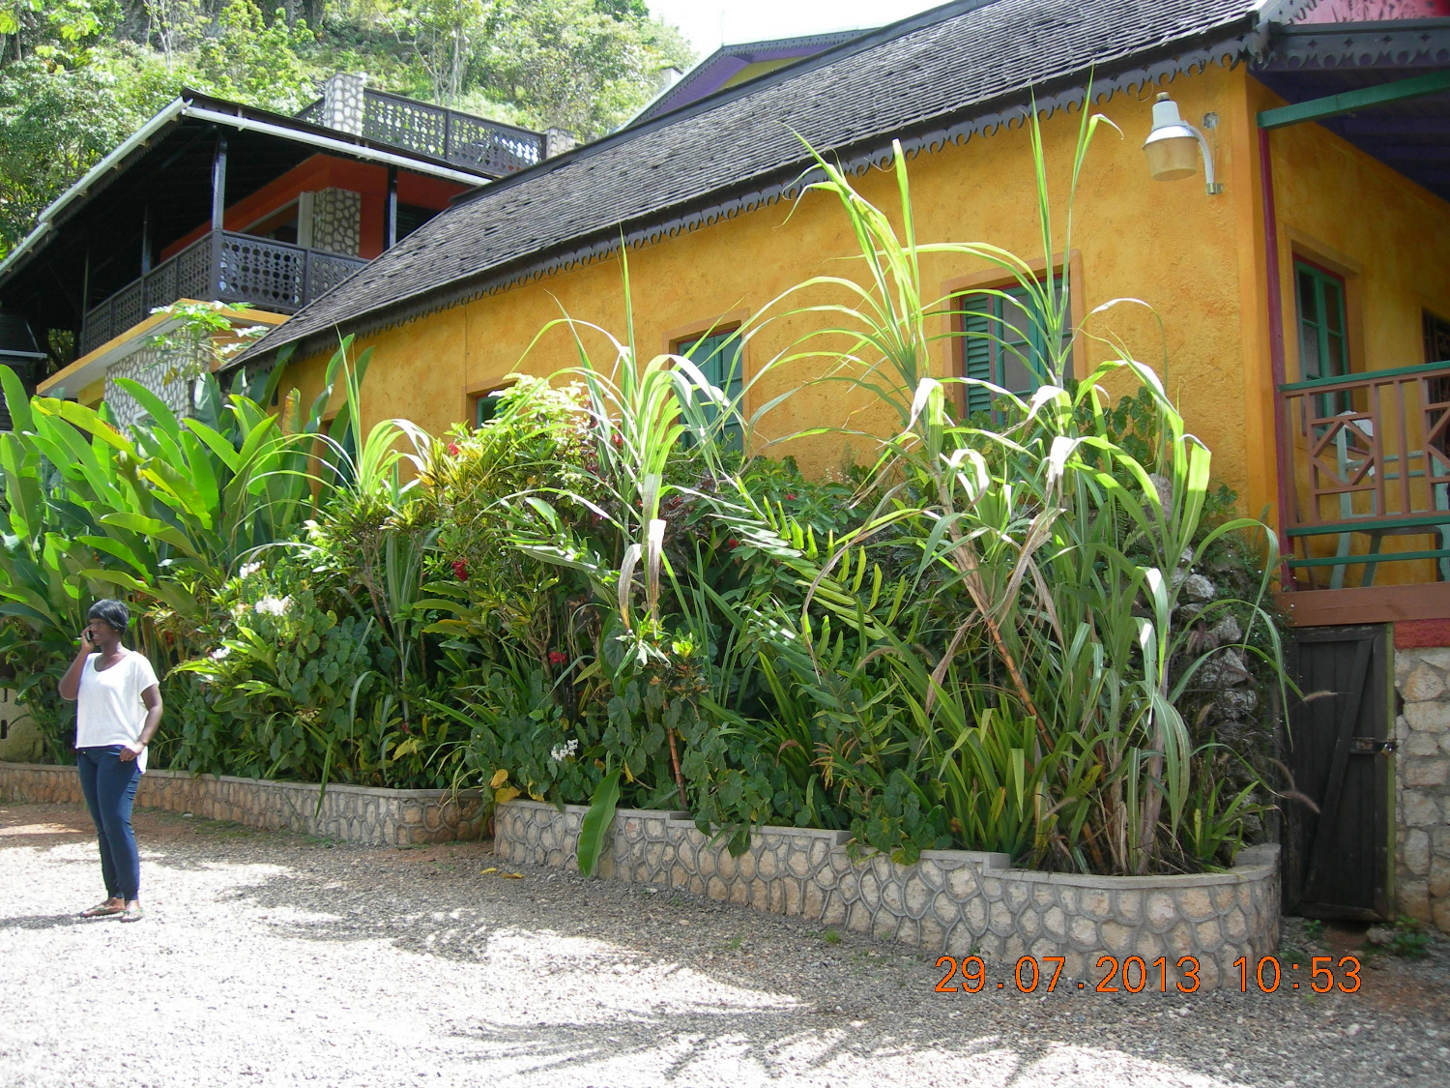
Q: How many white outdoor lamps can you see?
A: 1